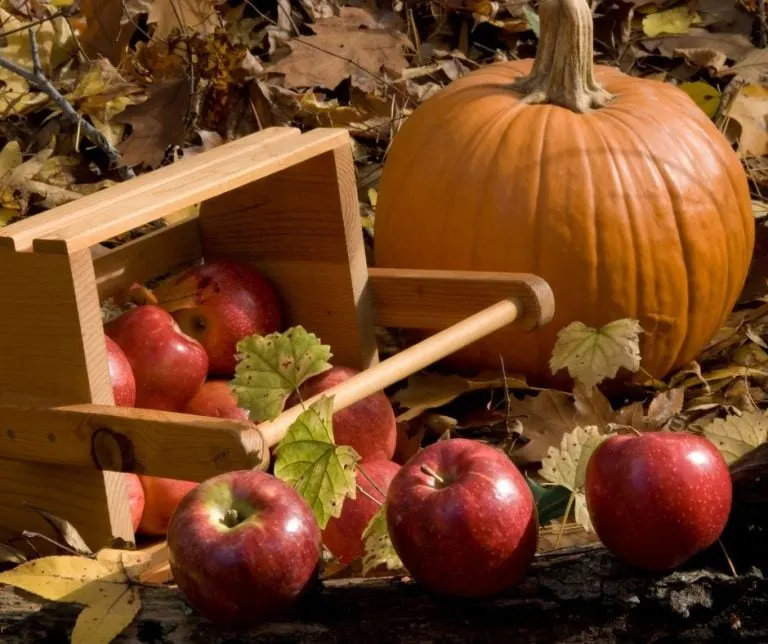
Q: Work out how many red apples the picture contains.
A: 11